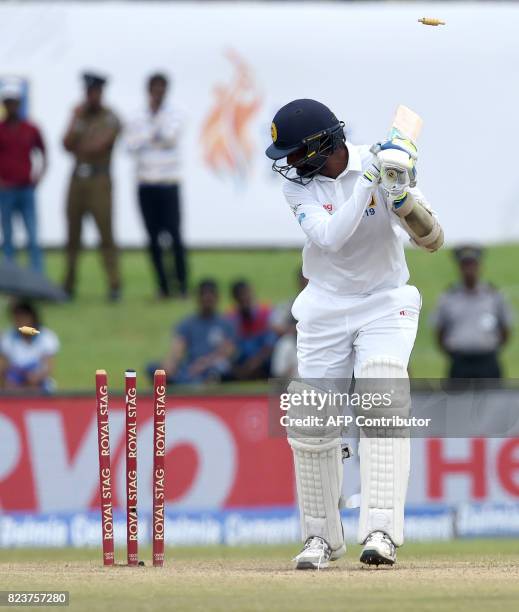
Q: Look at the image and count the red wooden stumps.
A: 3